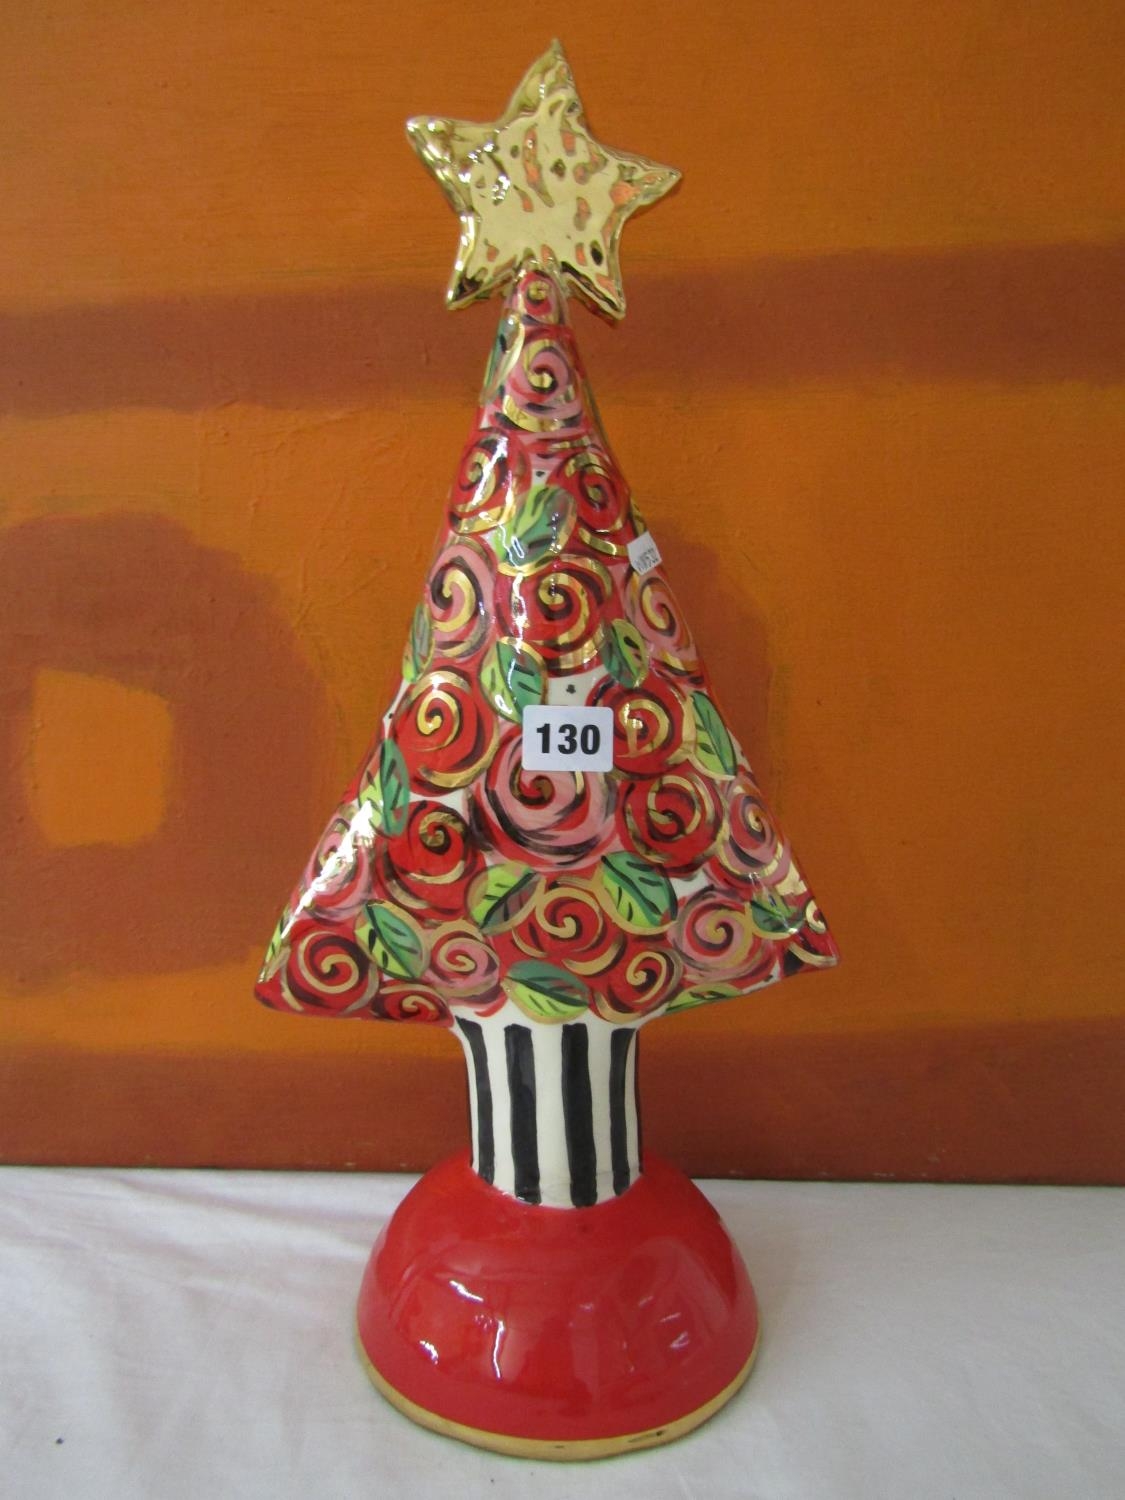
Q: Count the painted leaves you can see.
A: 14